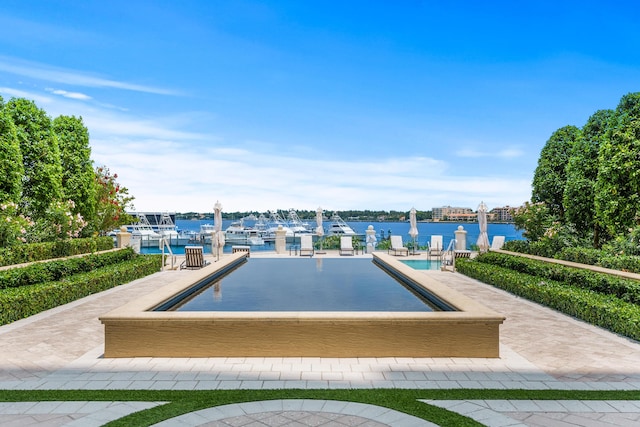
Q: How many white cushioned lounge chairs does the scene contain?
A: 5